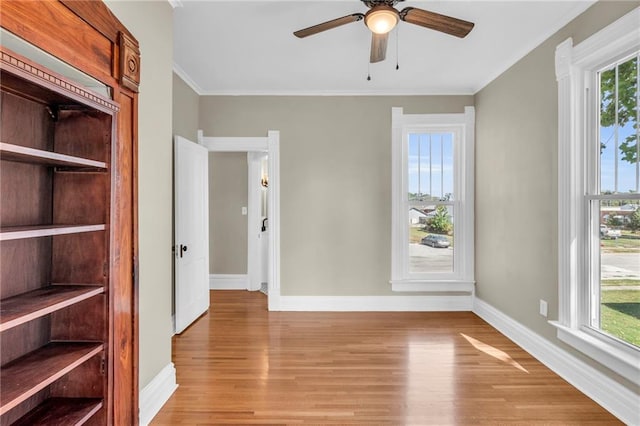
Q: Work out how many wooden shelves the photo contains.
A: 5